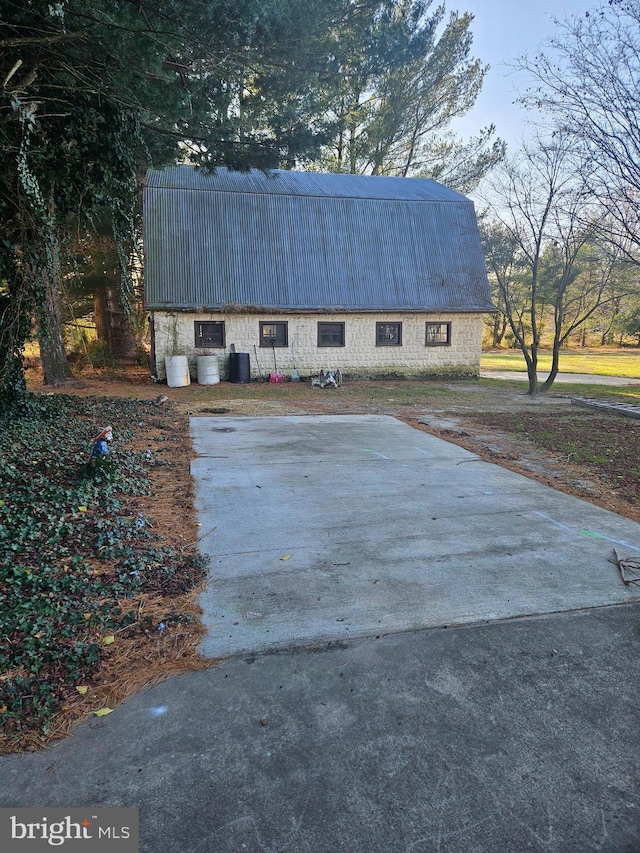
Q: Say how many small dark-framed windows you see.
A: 5